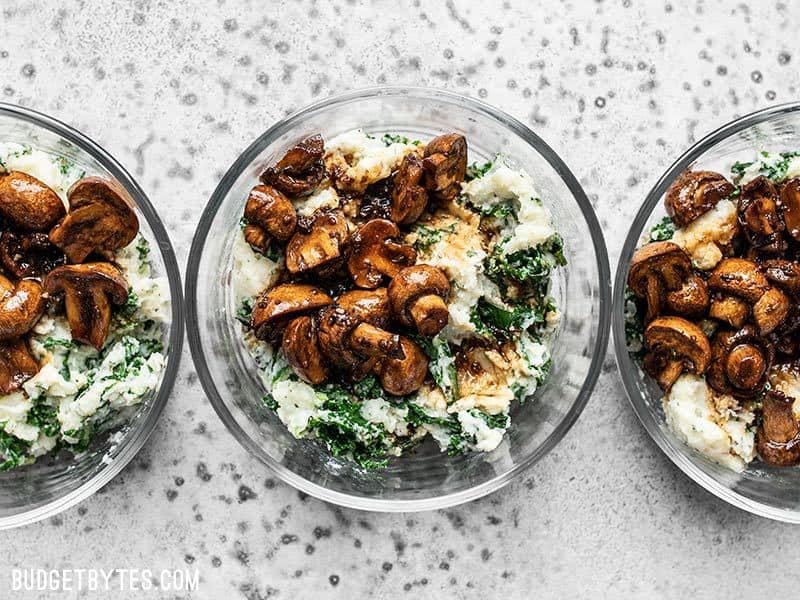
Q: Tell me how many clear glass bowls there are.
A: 3